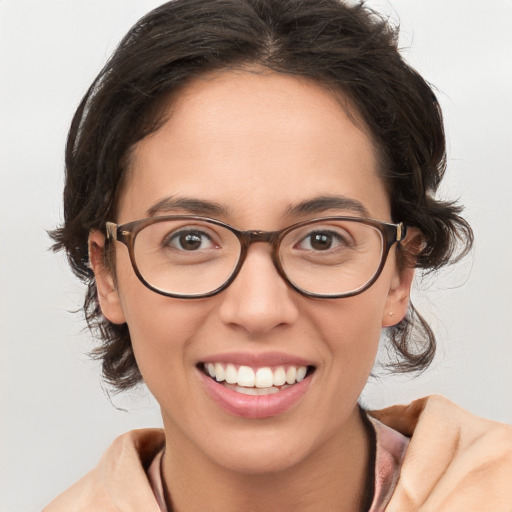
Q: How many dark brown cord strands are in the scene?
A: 0